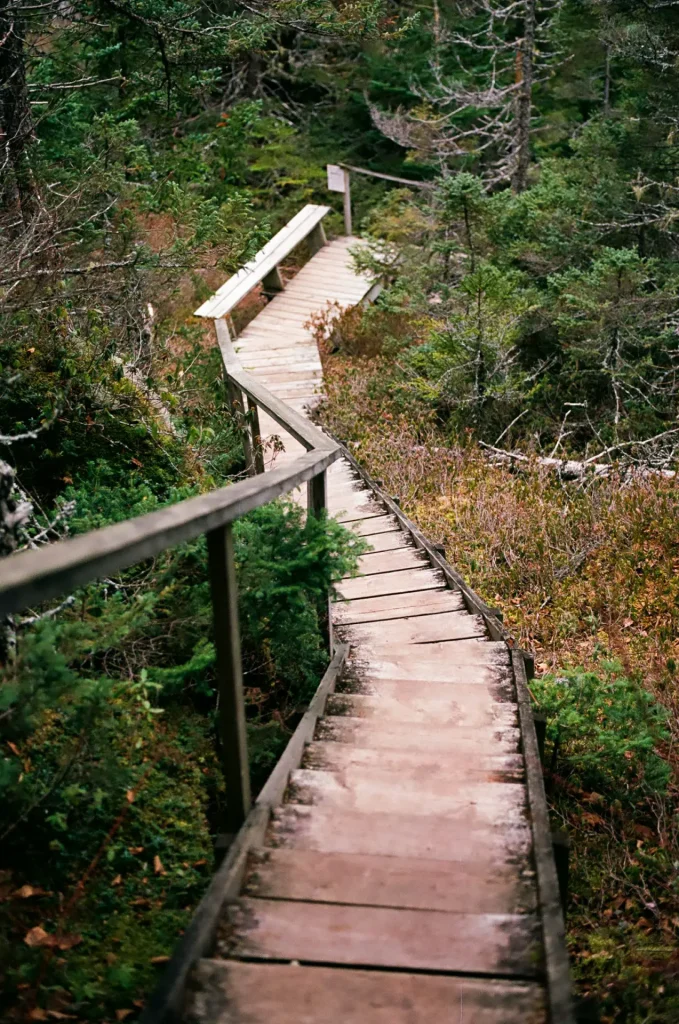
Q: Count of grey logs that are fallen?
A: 1